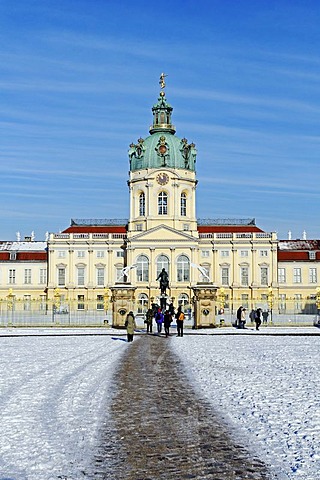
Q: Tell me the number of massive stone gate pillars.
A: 2